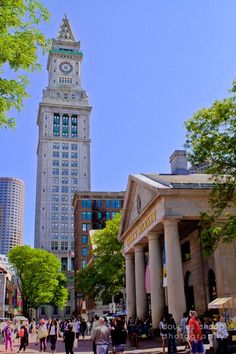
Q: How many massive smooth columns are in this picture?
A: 4